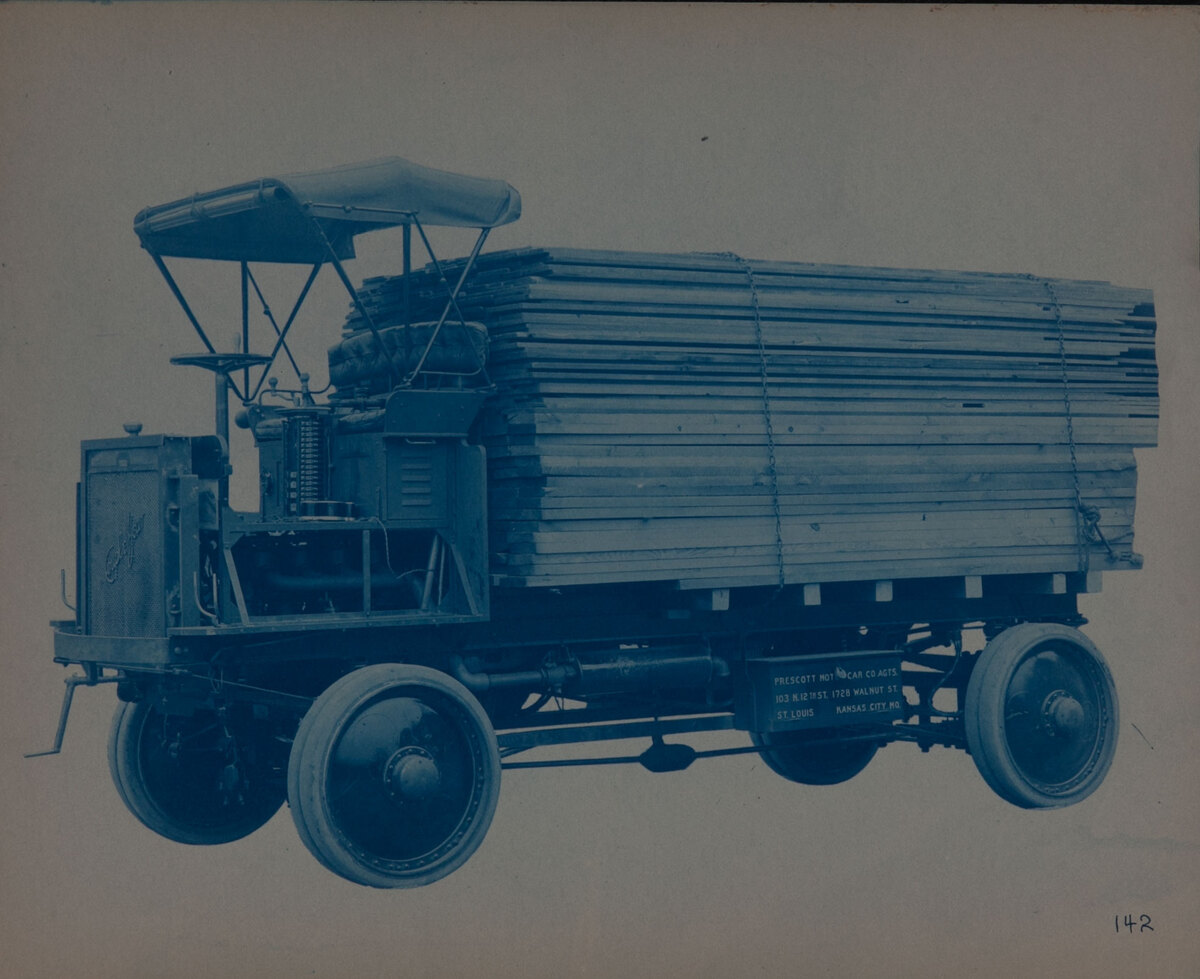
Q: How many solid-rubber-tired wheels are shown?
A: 4